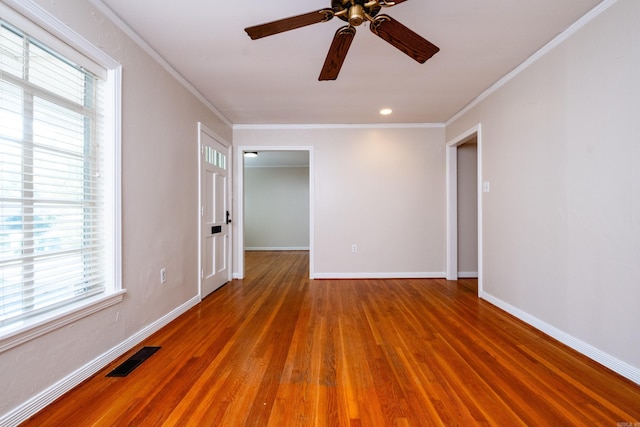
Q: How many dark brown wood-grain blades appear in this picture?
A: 4